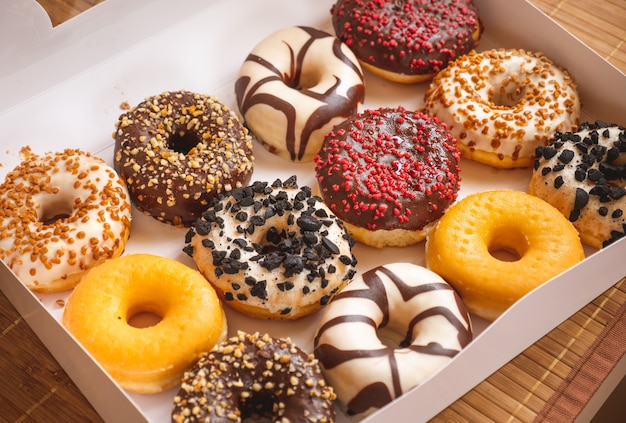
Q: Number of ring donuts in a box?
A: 10